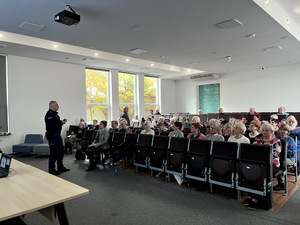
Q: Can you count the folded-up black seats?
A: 6